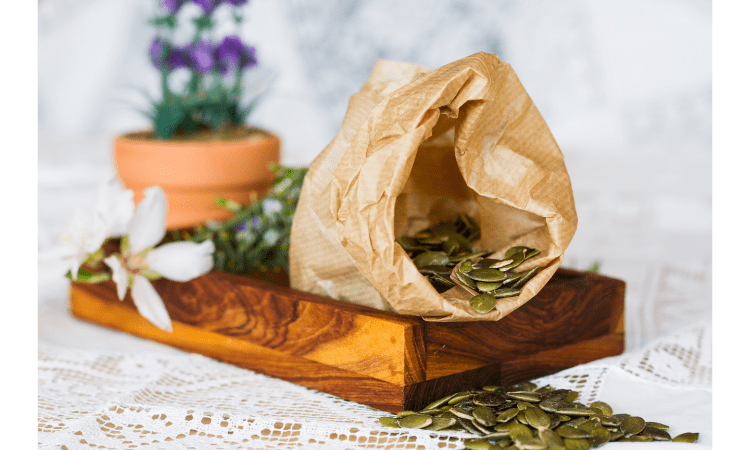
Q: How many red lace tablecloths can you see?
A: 0